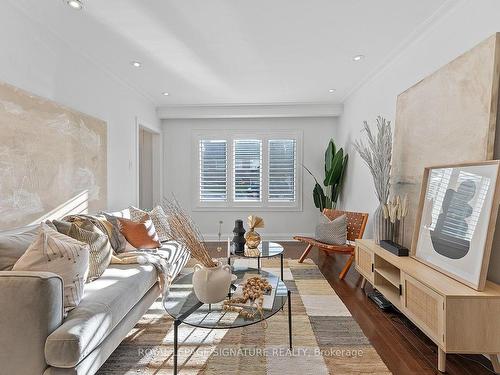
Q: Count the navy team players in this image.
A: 0